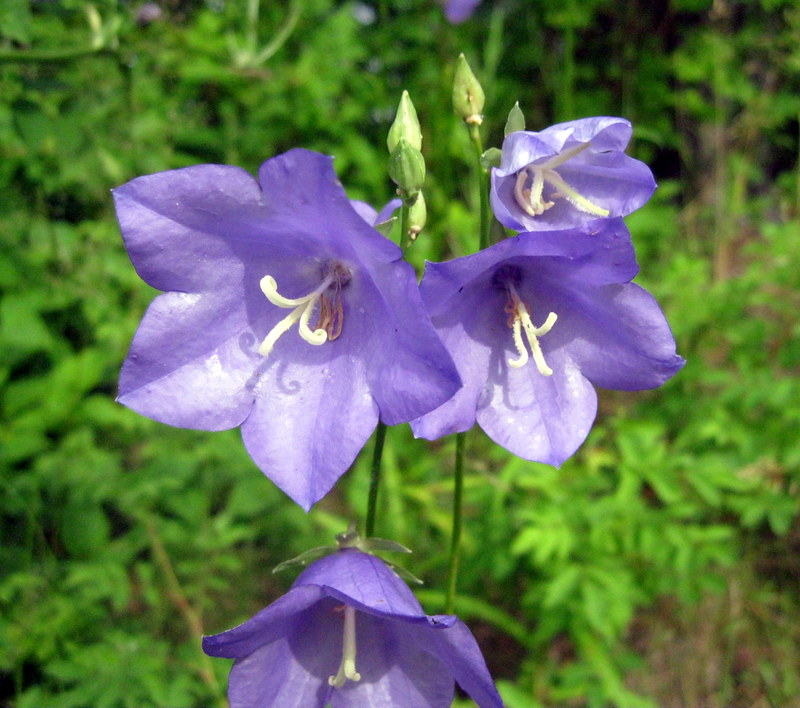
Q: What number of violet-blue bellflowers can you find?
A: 4